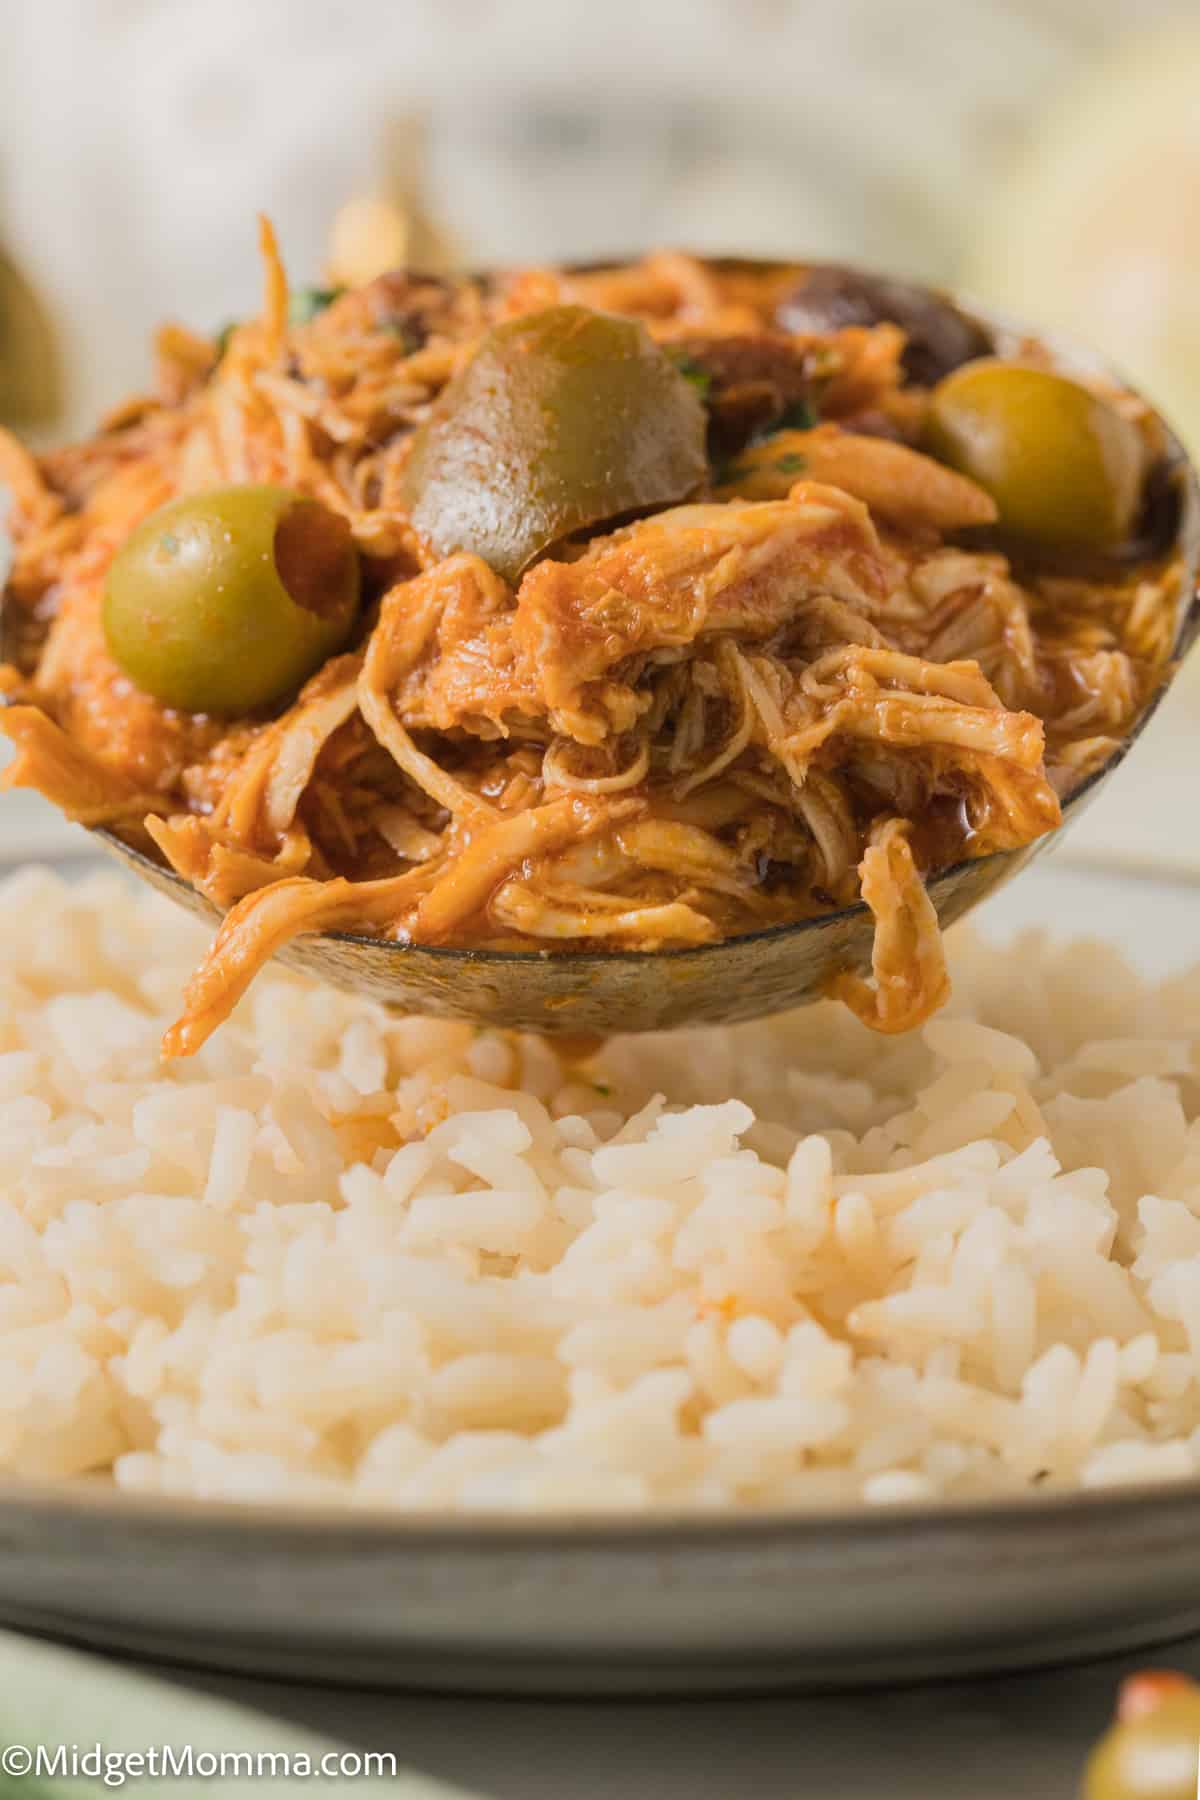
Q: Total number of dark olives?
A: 1